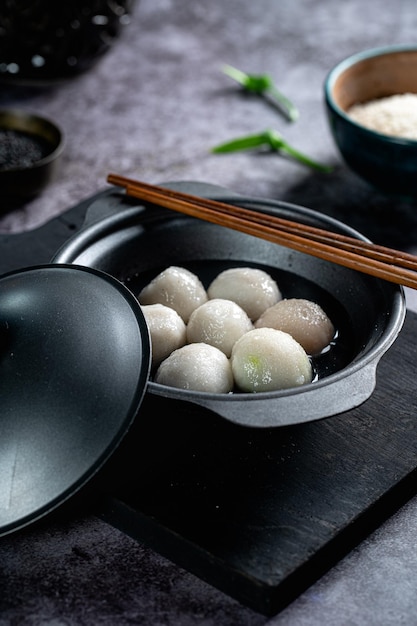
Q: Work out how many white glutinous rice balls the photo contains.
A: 7